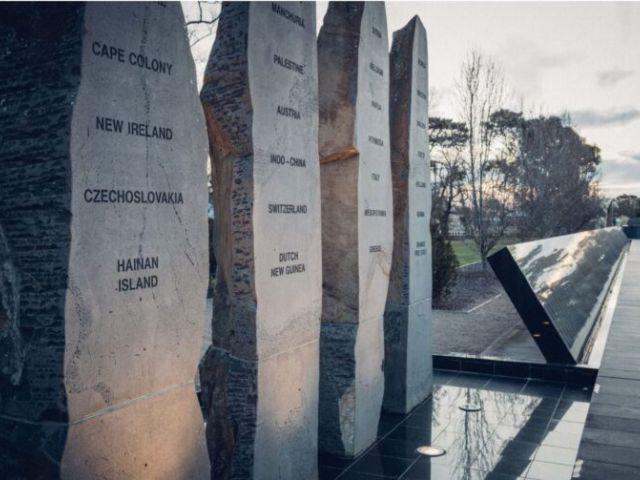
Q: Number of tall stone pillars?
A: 4